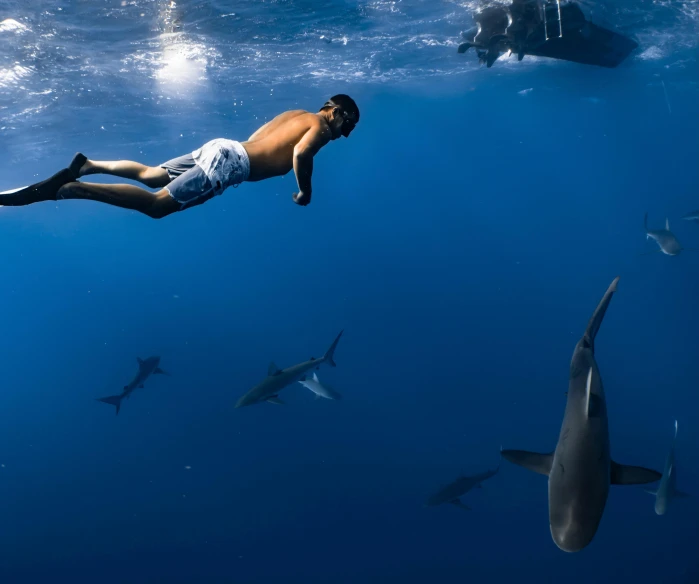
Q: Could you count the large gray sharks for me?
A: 1